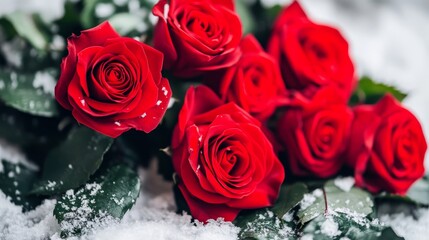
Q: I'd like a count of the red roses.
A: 7